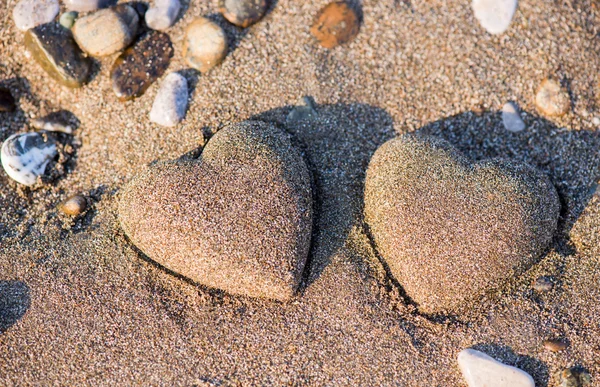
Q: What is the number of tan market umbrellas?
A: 0